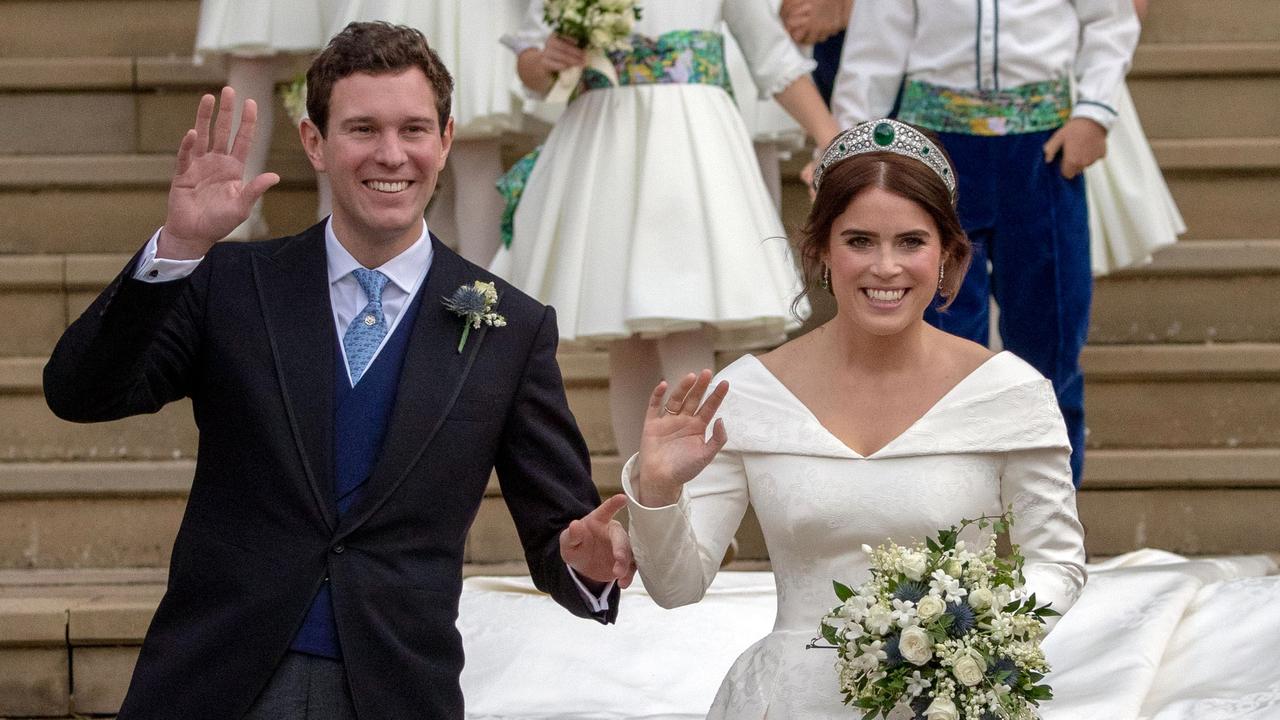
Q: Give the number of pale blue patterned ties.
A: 1